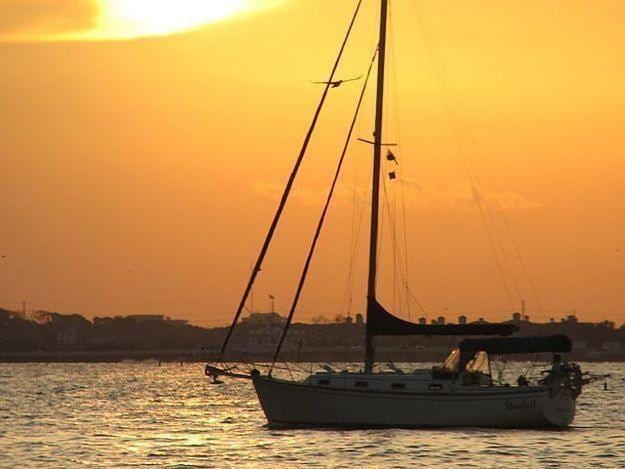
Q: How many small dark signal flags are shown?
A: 2